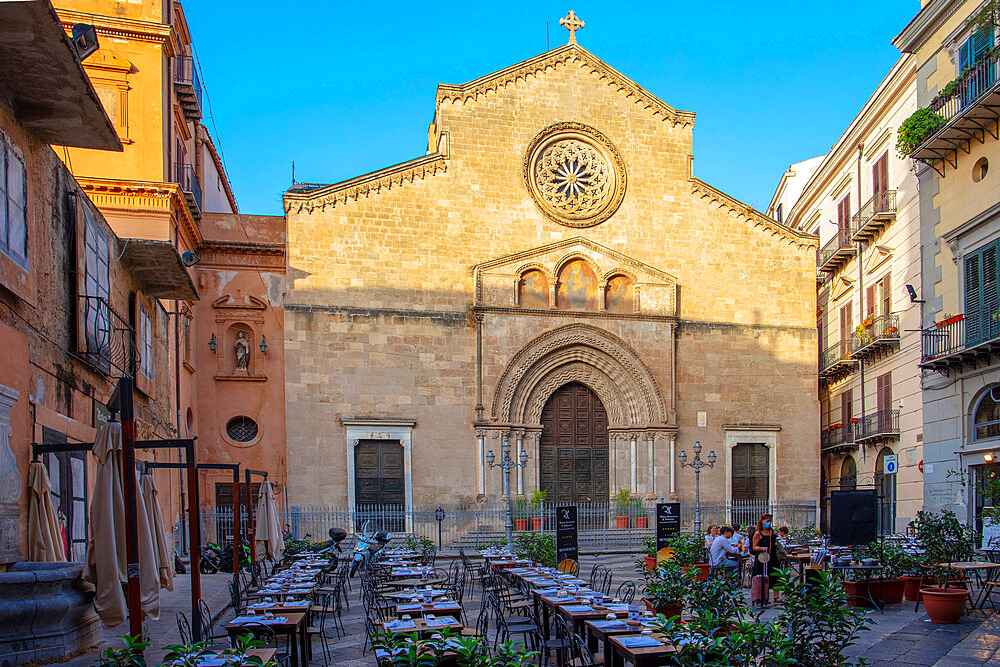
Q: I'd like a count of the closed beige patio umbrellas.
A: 4